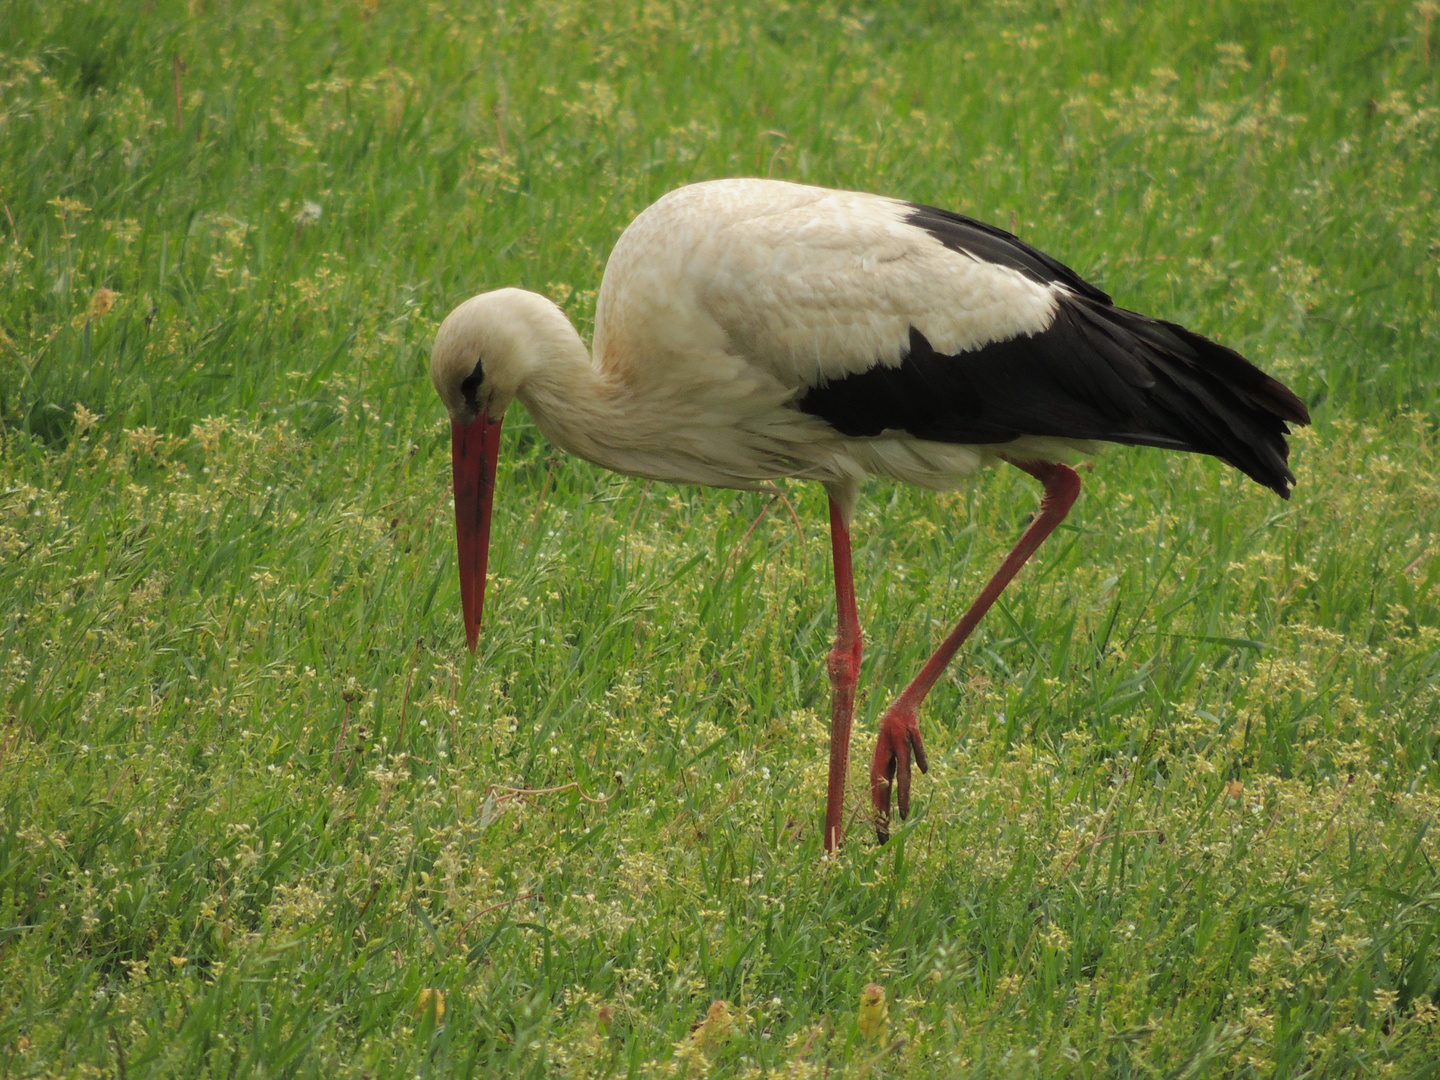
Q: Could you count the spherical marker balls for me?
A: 0